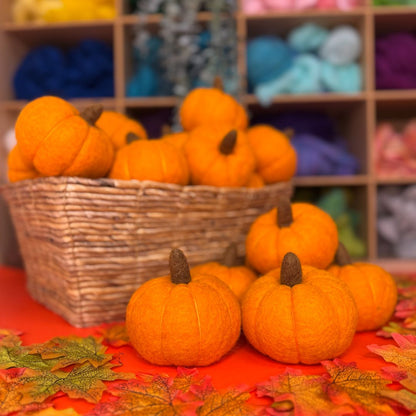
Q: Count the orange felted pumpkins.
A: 14